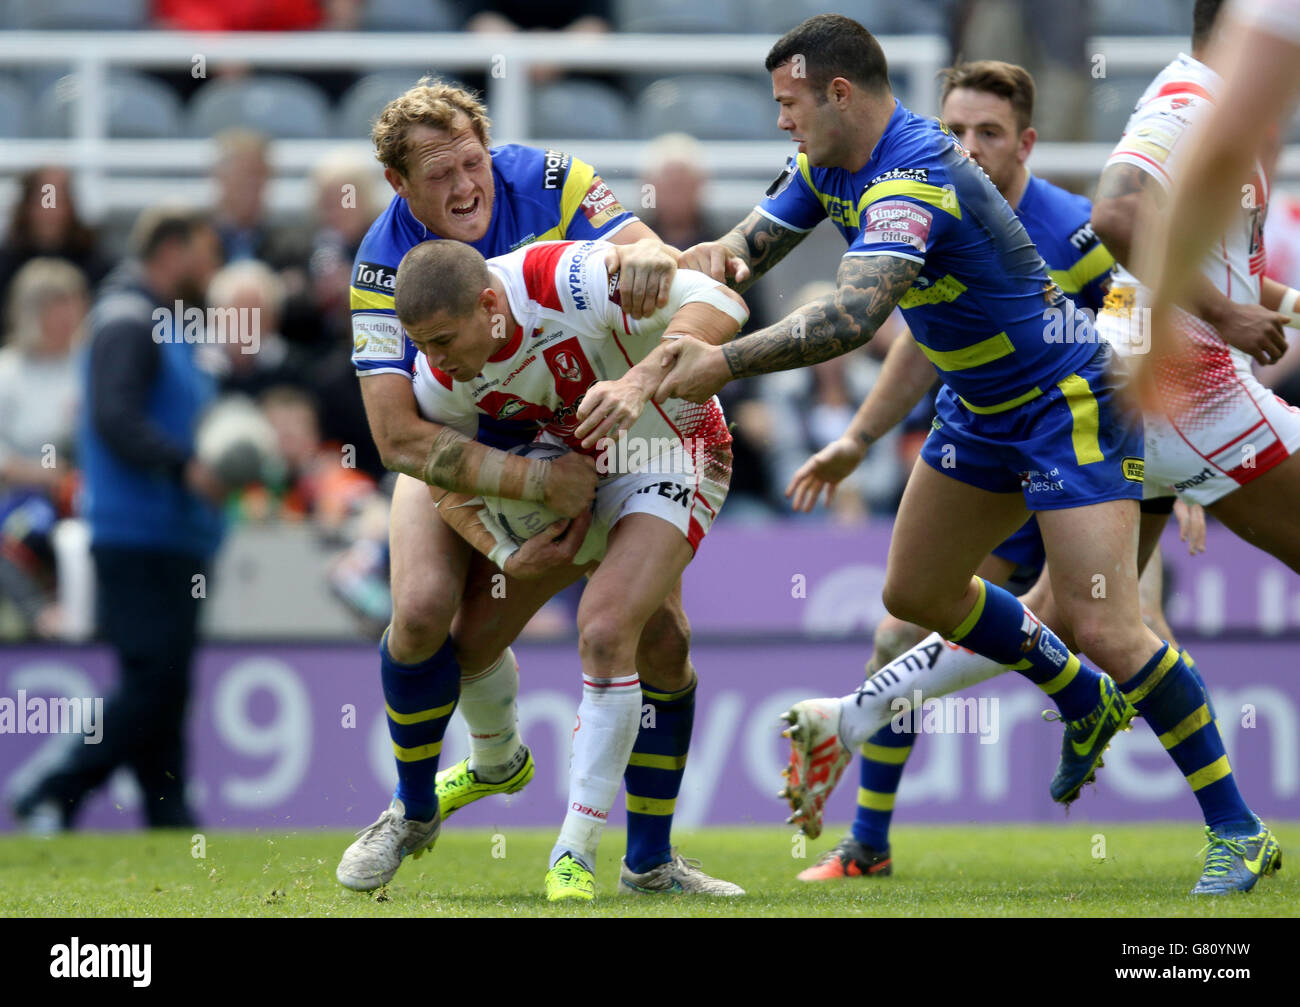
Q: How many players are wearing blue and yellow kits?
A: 3